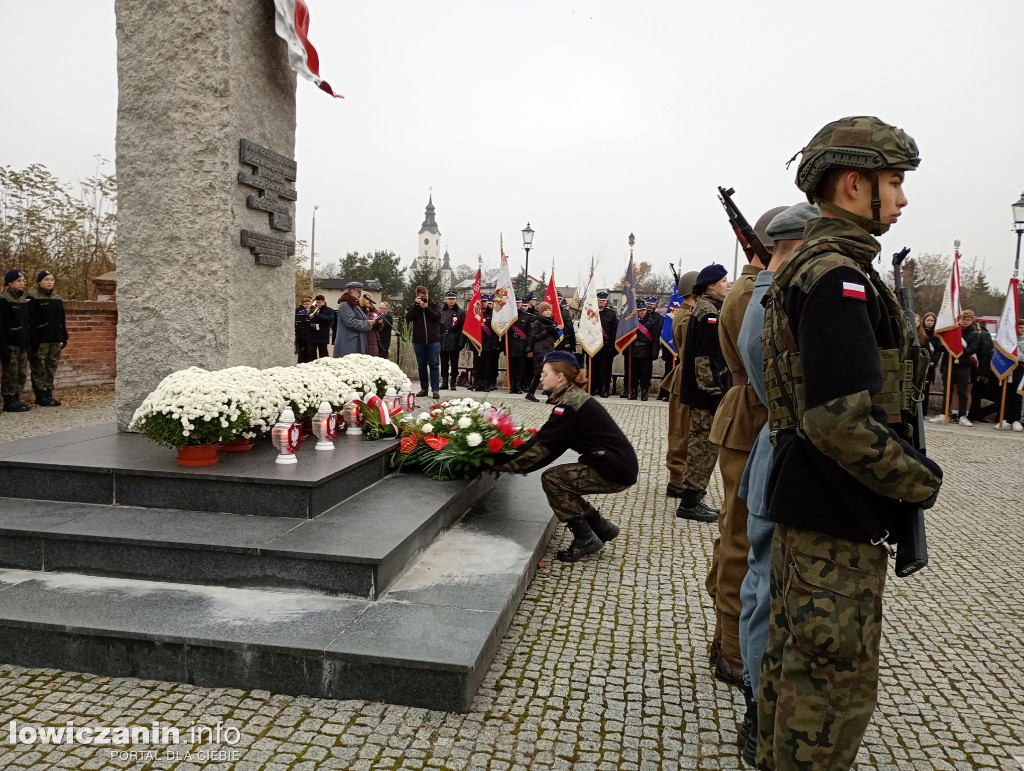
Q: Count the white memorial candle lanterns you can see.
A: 5